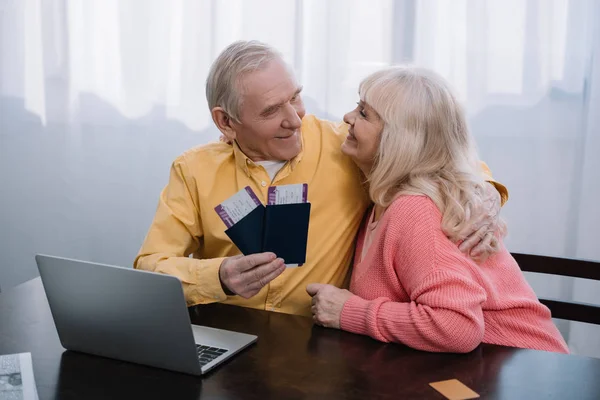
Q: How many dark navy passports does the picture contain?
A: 2